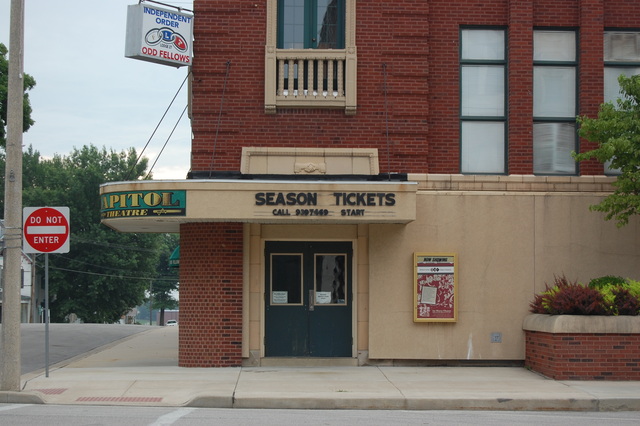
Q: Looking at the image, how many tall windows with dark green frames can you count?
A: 3